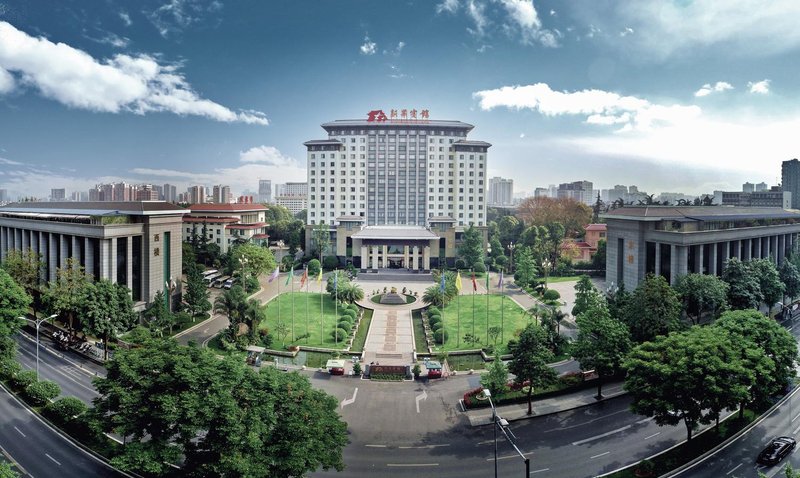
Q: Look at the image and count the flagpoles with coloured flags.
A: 10